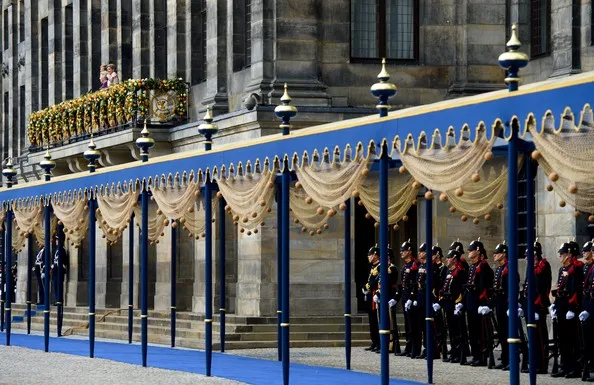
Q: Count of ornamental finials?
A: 8